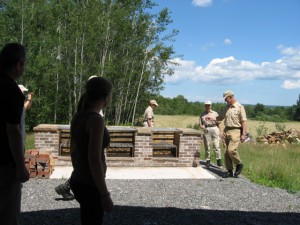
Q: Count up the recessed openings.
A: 3